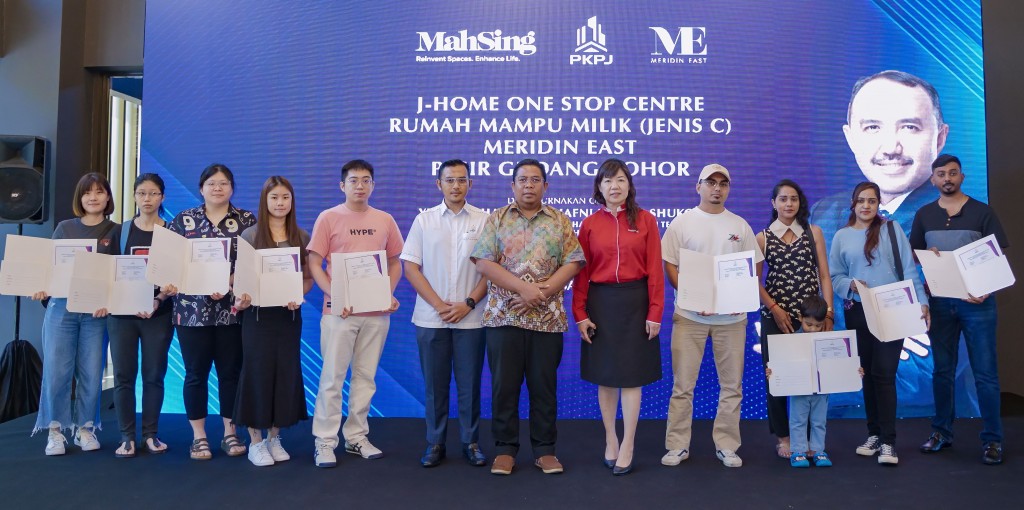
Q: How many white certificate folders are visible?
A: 9